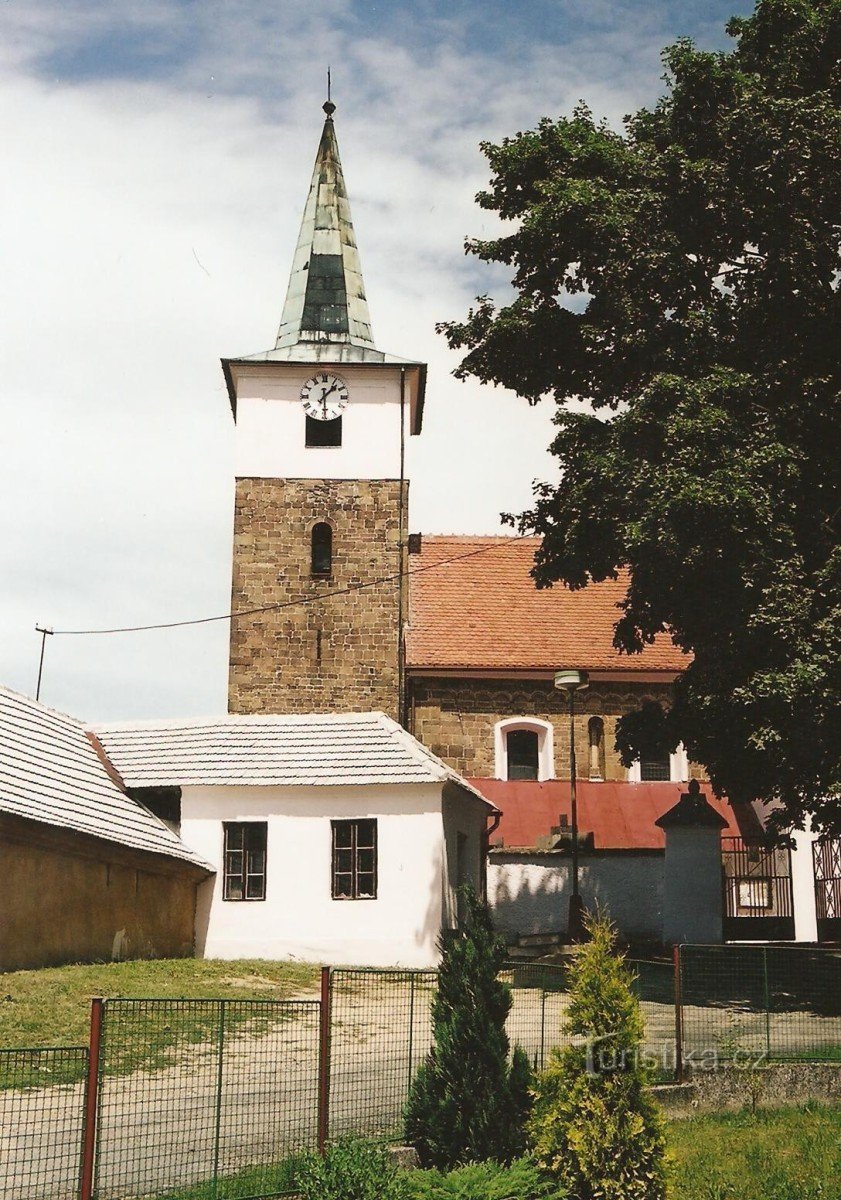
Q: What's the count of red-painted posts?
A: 3